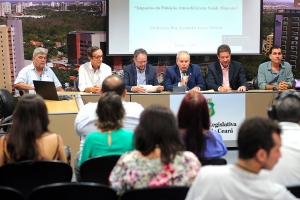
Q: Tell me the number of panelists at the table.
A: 6